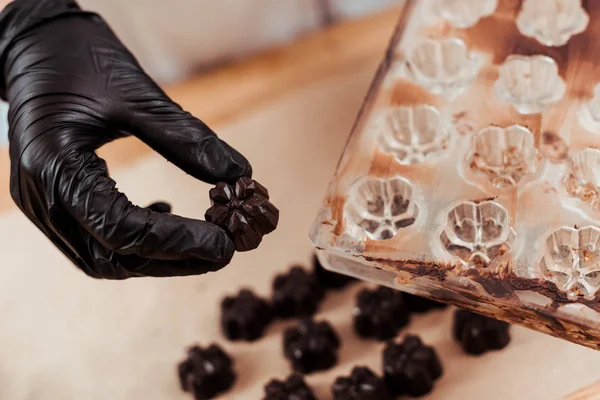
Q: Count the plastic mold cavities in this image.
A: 11